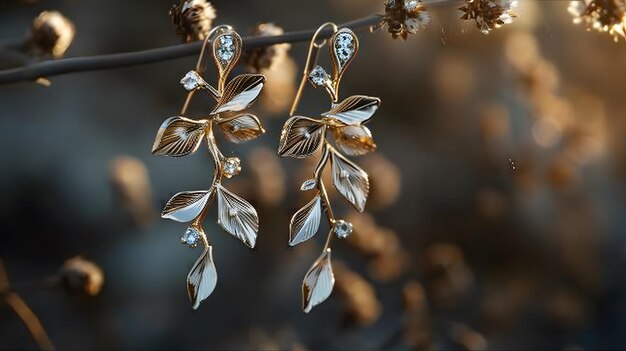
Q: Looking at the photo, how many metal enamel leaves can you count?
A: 12